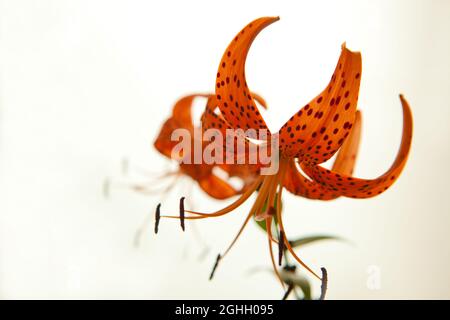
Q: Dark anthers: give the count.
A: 6